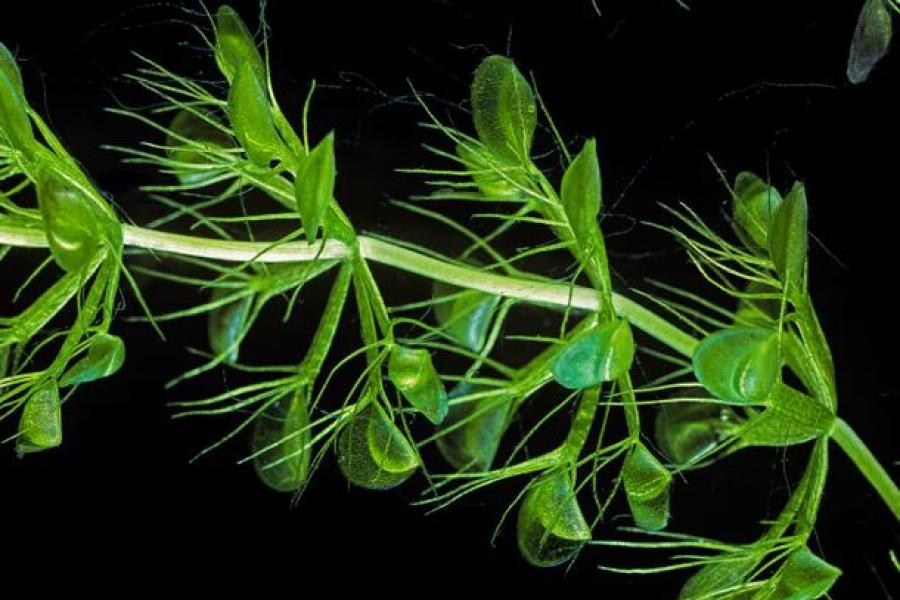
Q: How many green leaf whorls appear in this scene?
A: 4